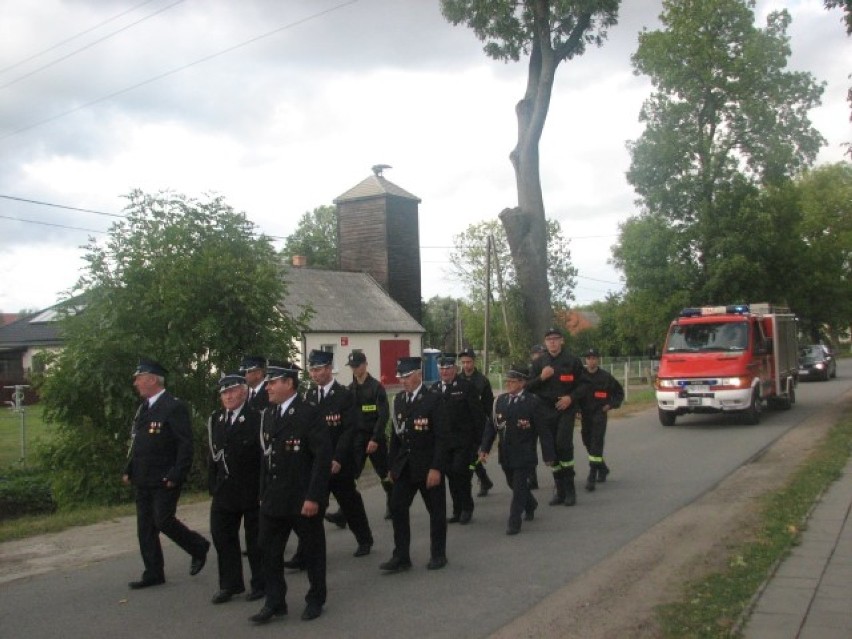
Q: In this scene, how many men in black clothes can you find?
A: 13